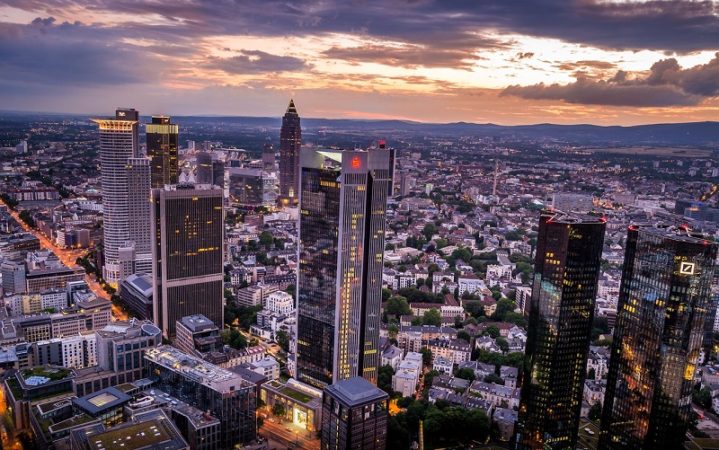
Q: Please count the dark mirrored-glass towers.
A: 2